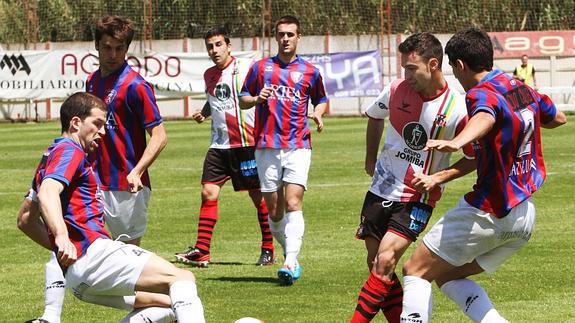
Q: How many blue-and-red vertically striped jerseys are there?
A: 4